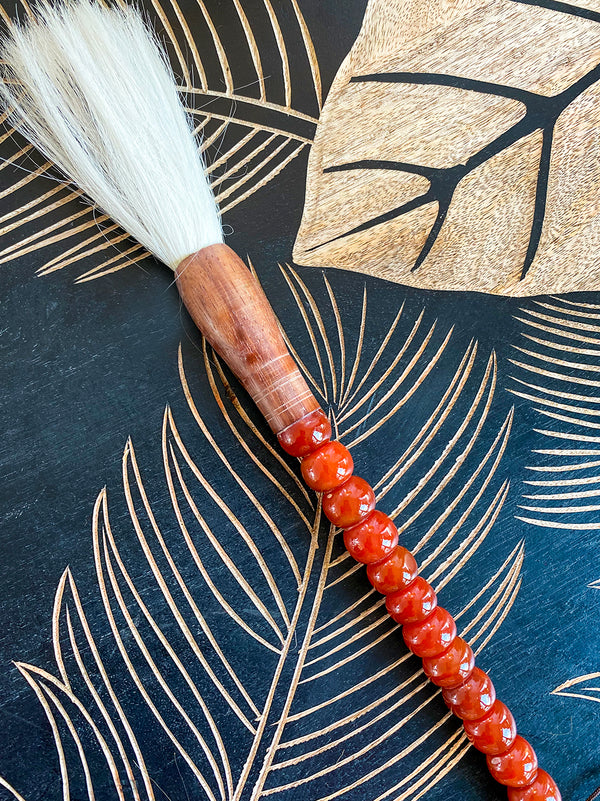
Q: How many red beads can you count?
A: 12